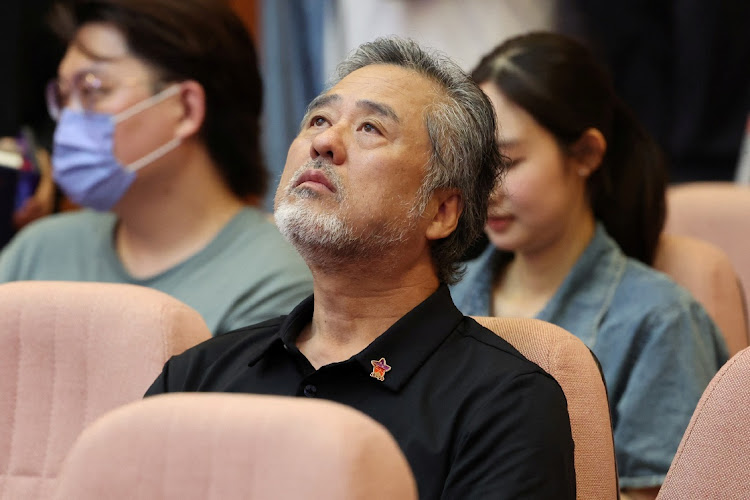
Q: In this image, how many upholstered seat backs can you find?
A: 6